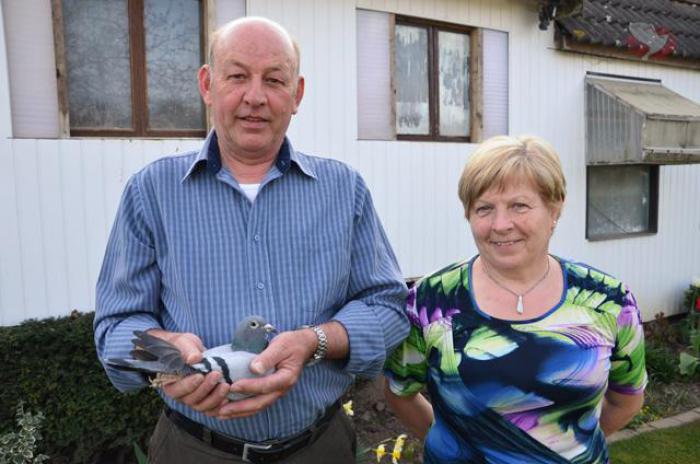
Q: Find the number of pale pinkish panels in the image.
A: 4